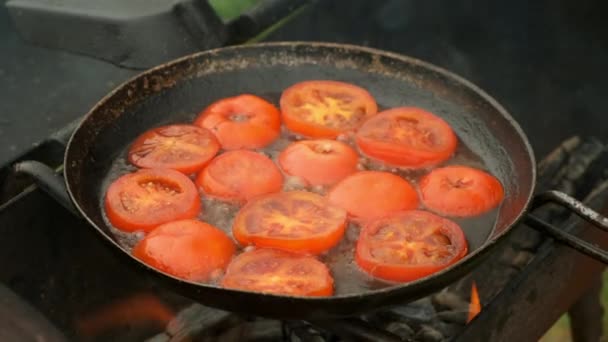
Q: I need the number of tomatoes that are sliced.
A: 13